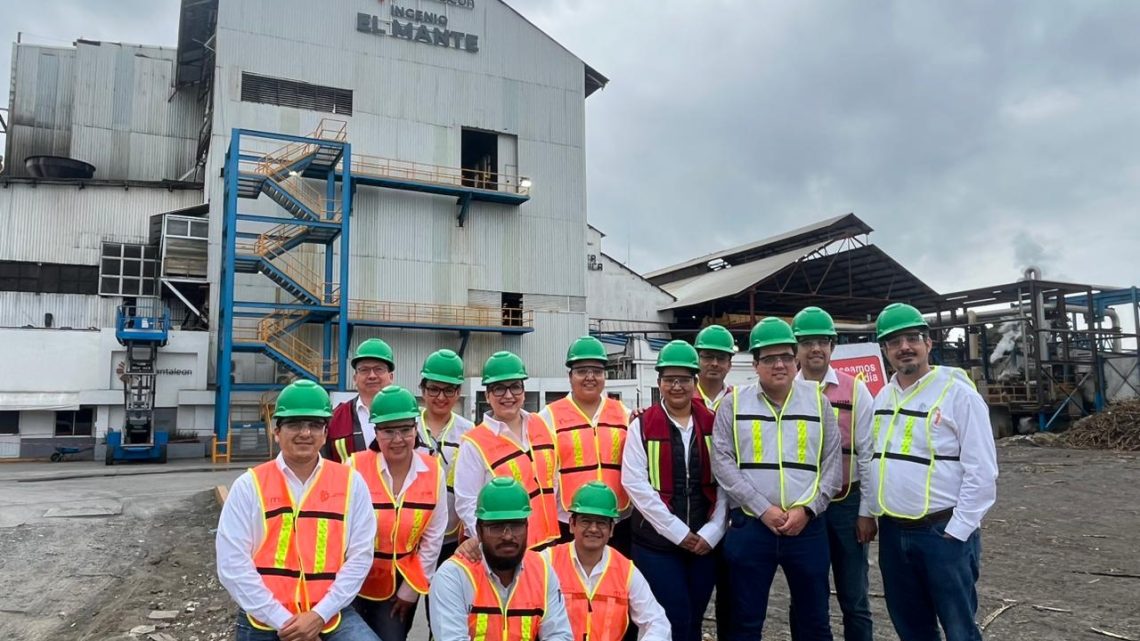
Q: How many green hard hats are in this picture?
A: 13